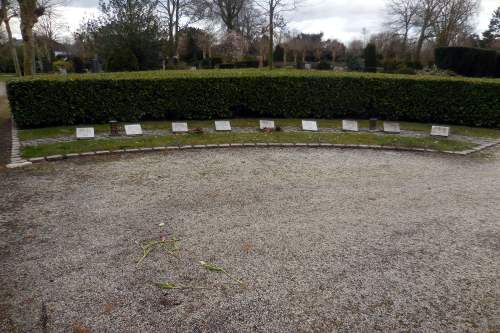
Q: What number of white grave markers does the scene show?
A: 9